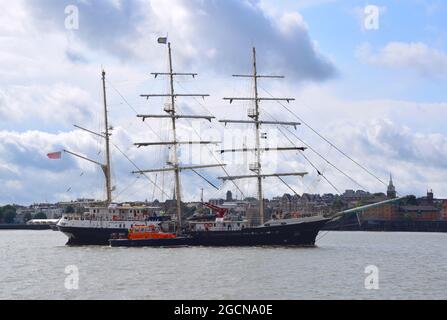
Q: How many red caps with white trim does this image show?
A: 0